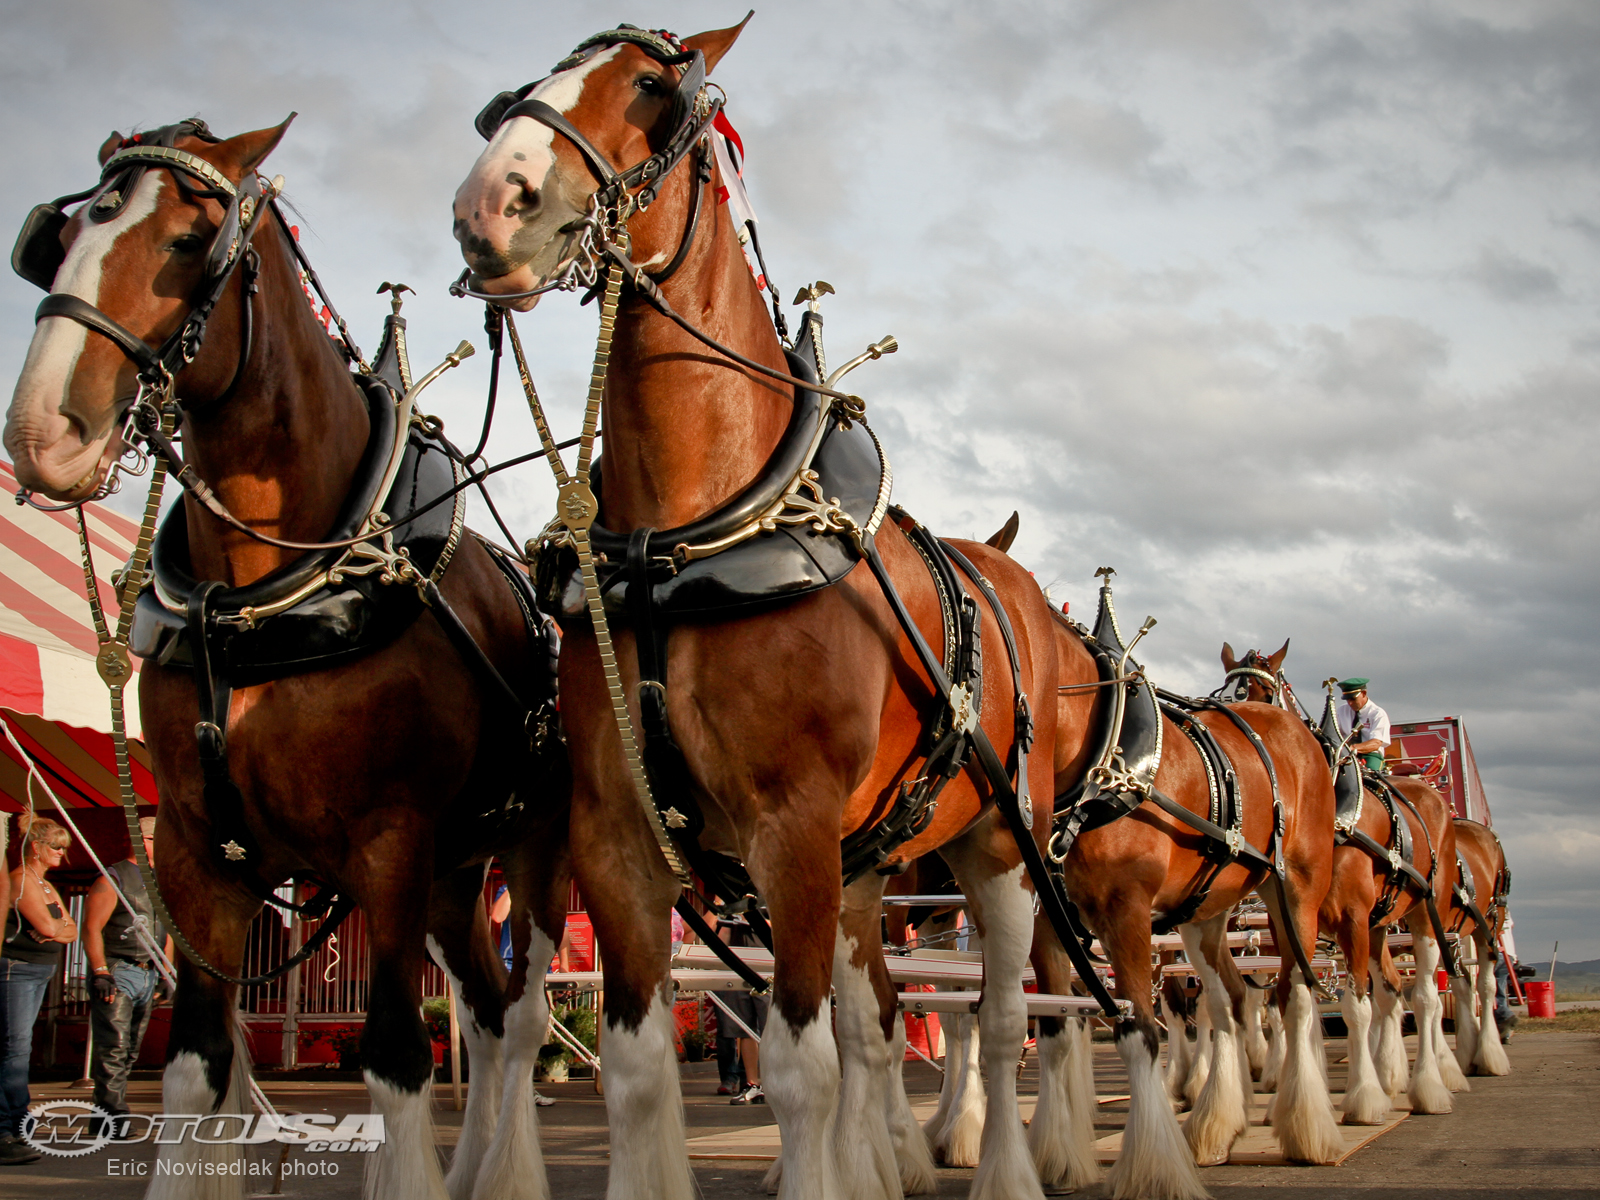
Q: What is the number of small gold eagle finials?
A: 4